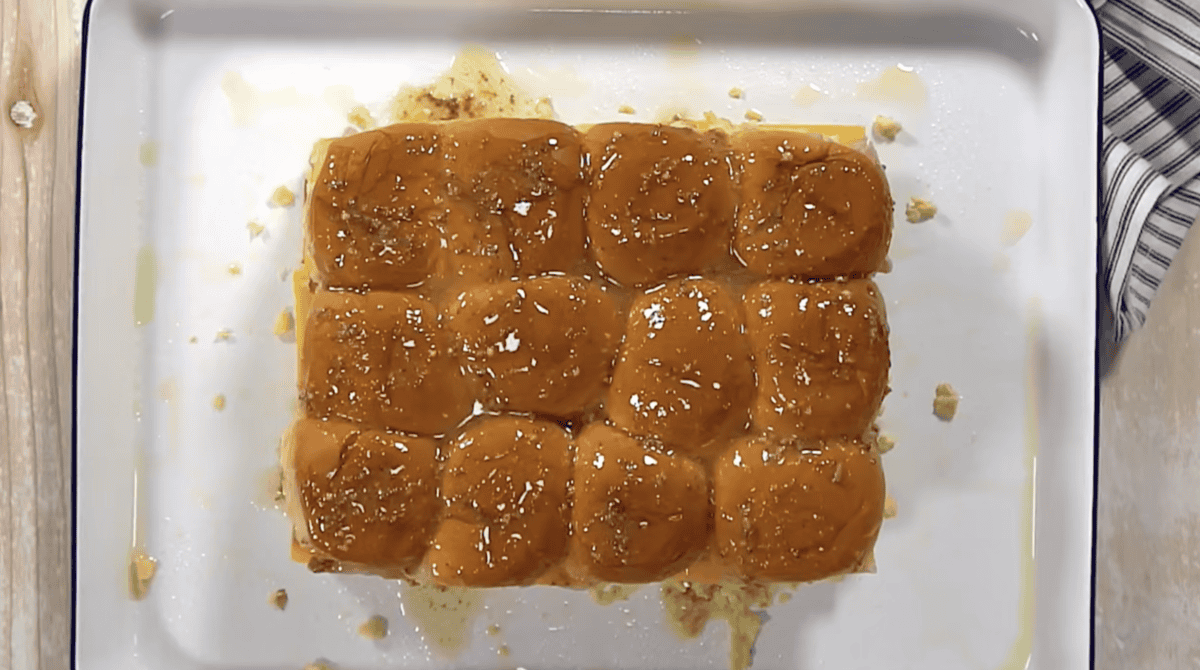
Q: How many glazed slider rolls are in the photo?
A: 12